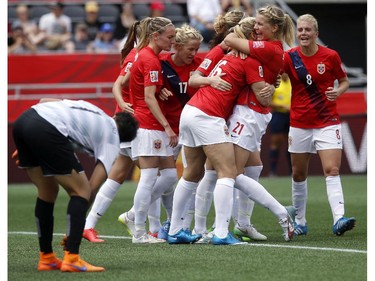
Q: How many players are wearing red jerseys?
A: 7